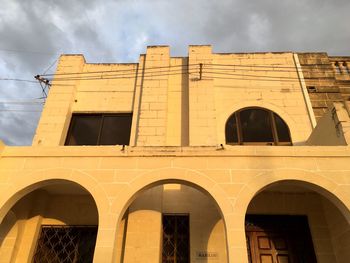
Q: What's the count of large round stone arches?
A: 3